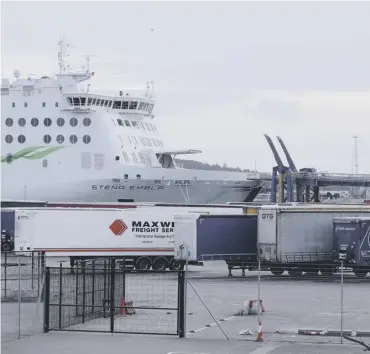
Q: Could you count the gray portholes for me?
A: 13